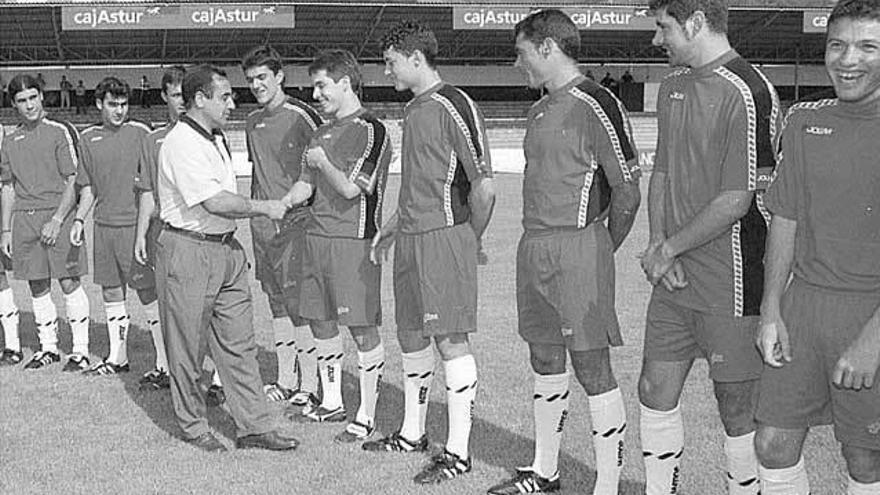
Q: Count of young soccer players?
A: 9